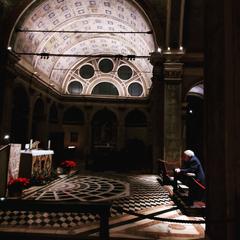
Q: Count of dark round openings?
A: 5